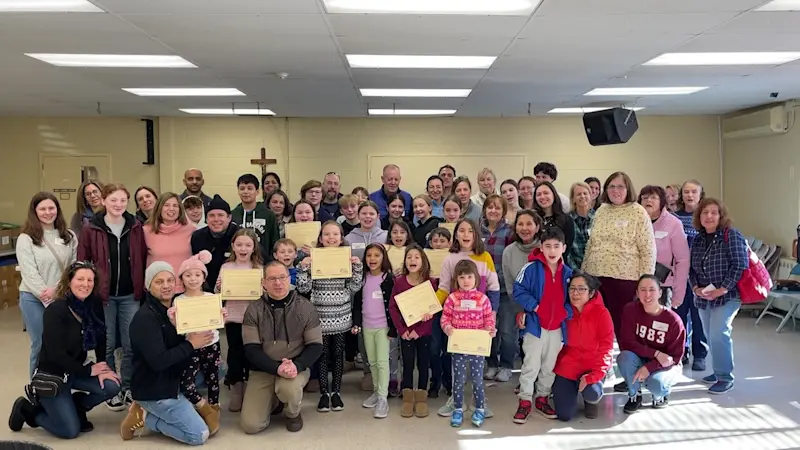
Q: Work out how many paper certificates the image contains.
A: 9